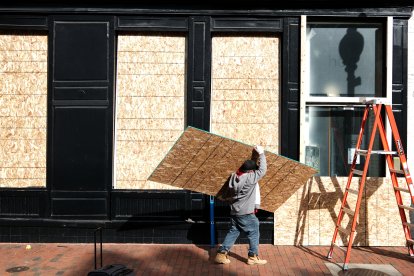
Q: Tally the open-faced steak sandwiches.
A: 0